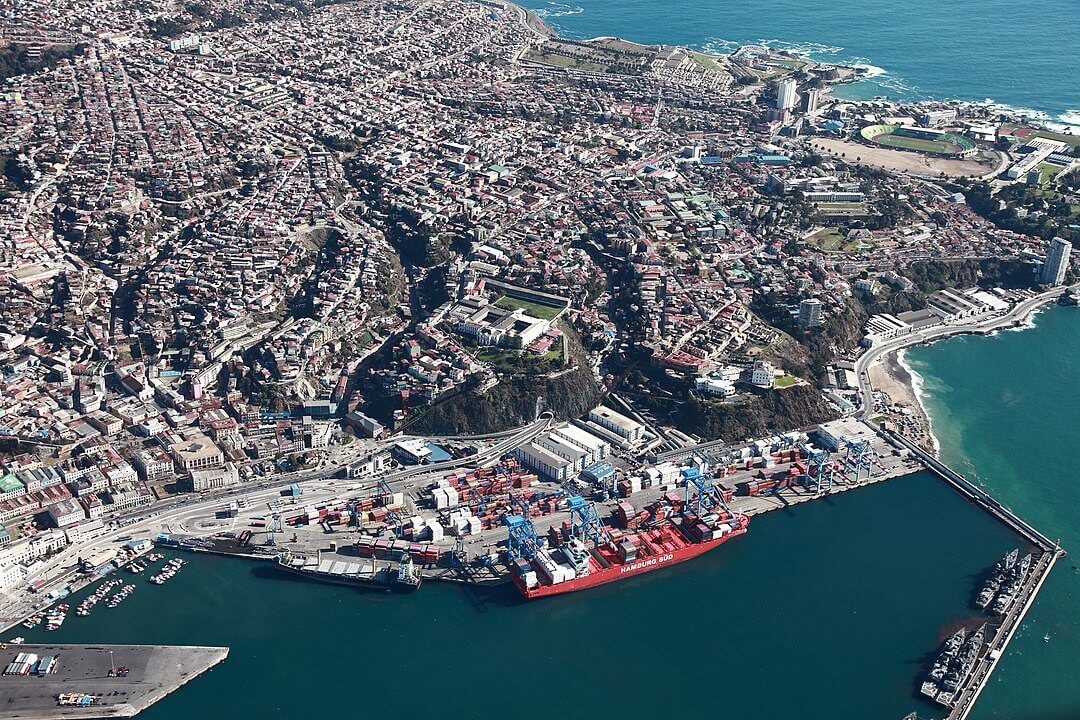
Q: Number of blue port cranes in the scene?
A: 5